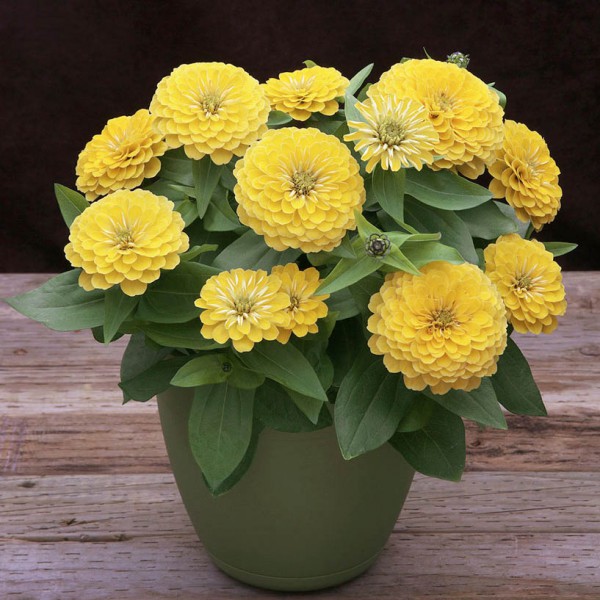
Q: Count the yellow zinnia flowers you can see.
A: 12